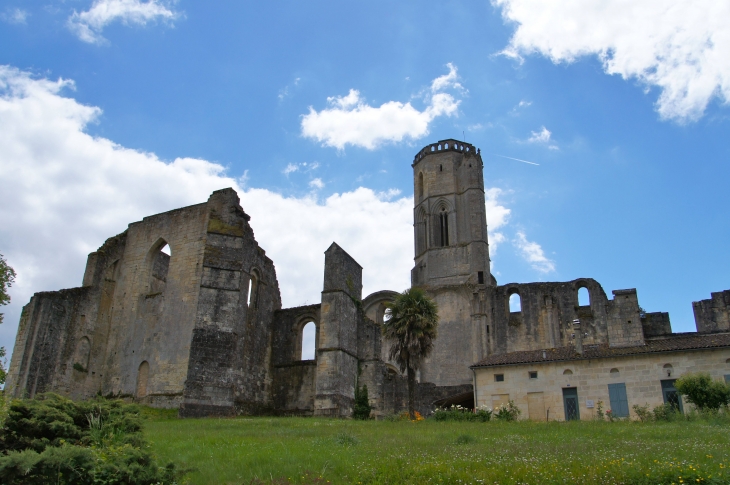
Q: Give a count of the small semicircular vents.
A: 4